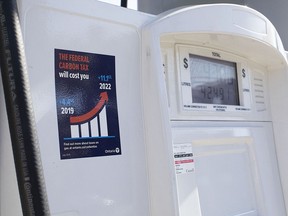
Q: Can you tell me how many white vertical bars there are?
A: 4